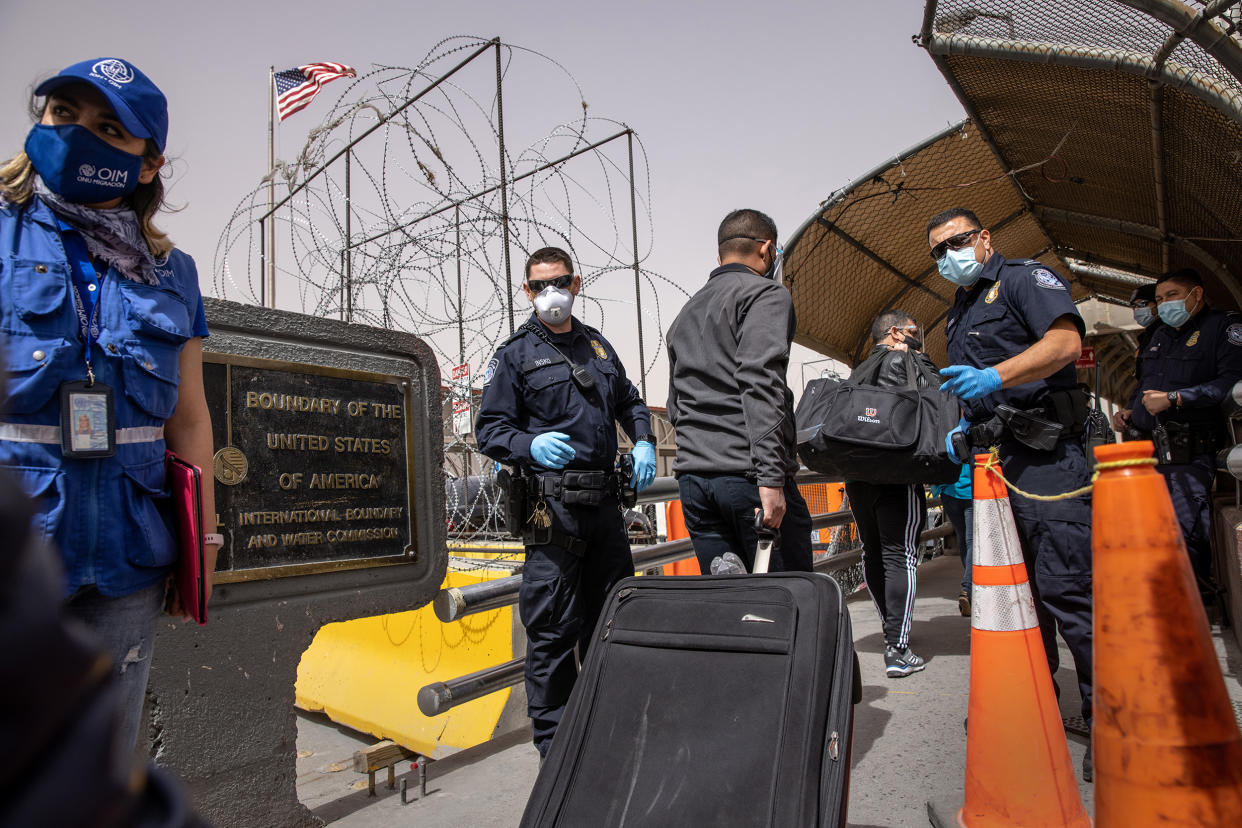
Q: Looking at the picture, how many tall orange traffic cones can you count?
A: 2